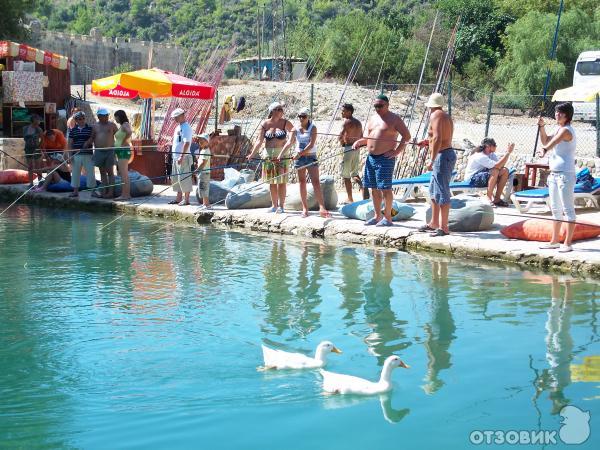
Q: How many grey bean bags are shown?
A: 5